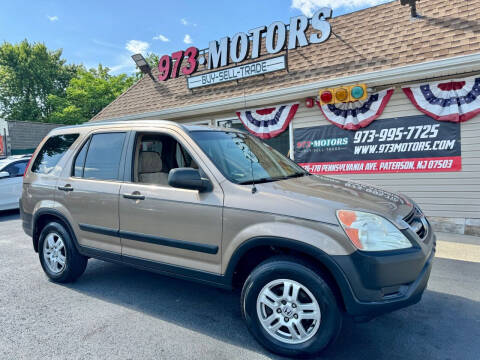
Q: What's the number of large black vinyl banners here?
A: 1